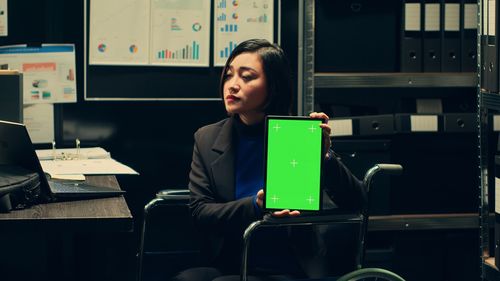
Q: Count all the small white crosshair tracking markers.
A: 5